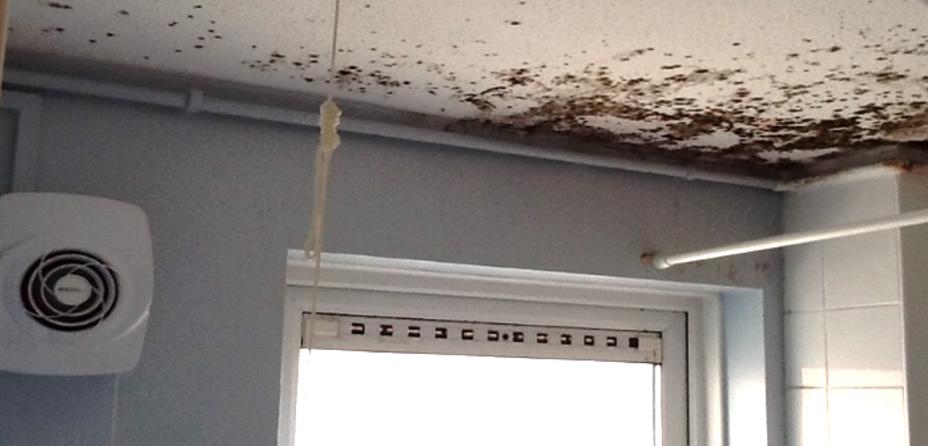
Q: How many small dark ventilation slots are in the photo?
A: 12